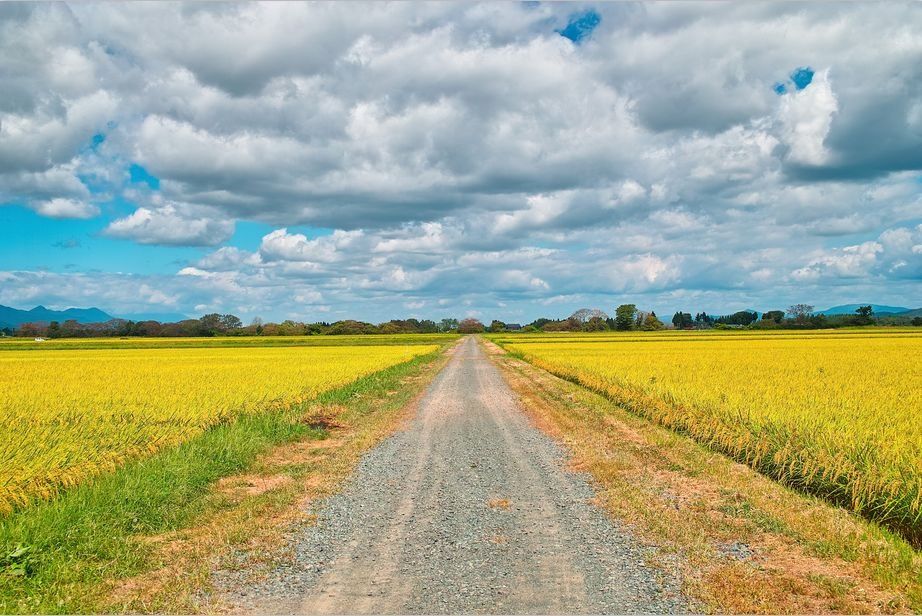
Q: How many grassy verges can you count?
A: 2